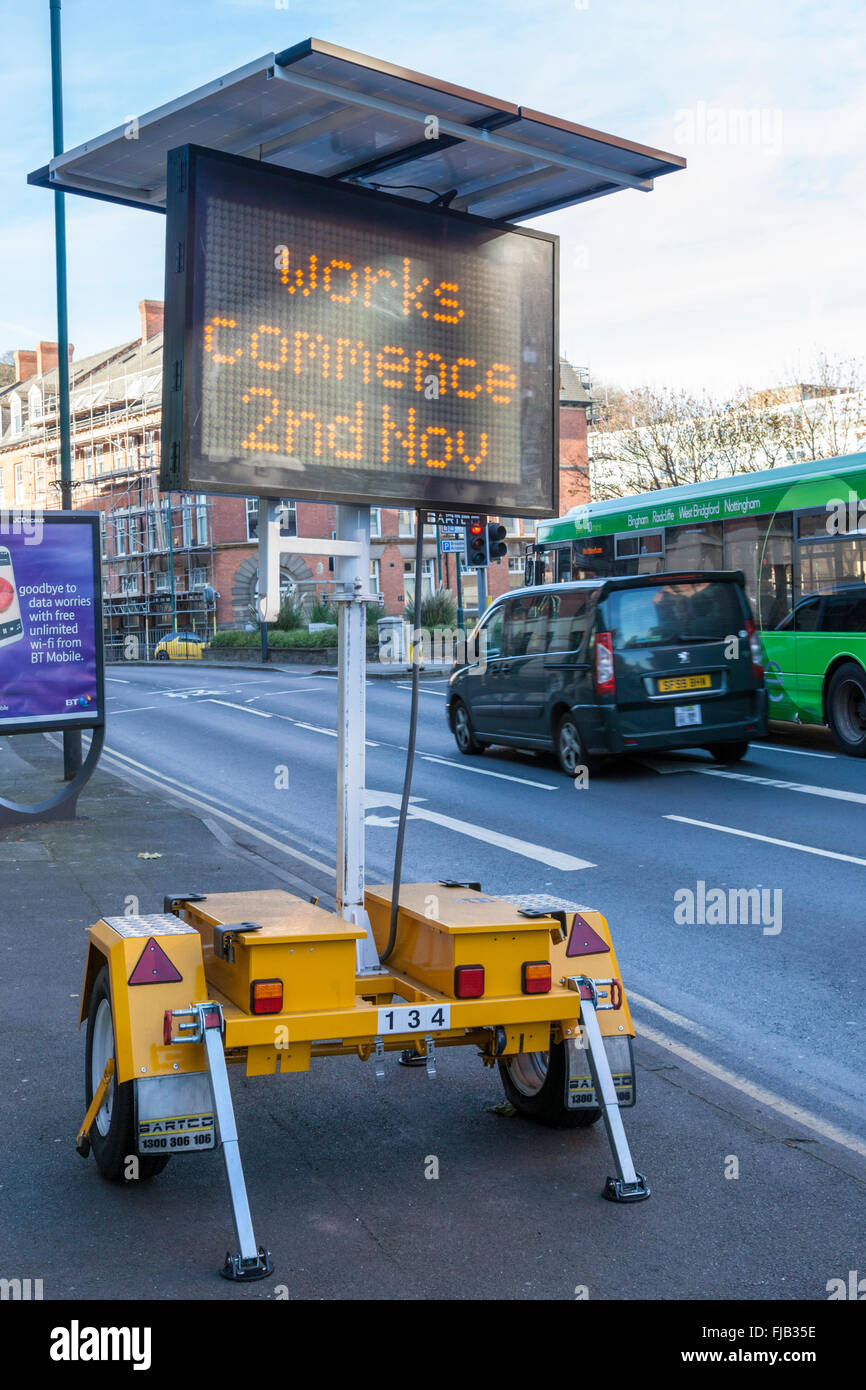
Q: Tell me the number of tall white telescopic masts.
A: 1